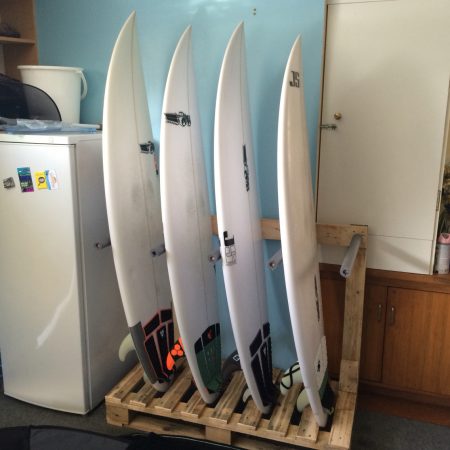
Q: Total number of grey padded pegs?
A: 5